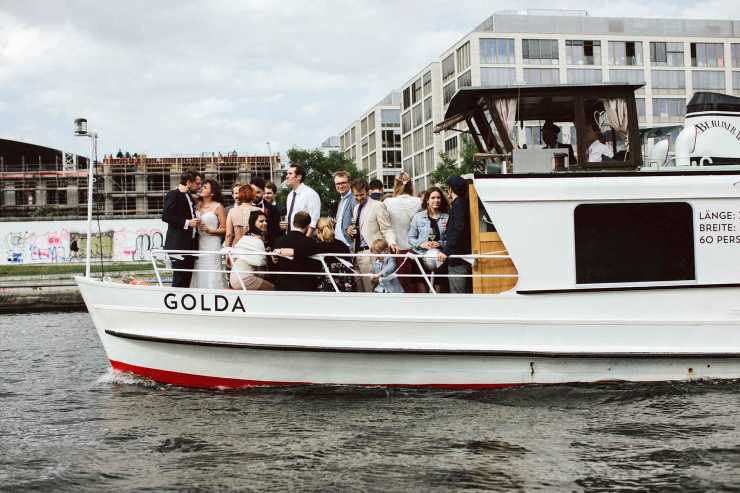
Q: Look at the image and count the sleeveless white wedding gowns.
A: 1